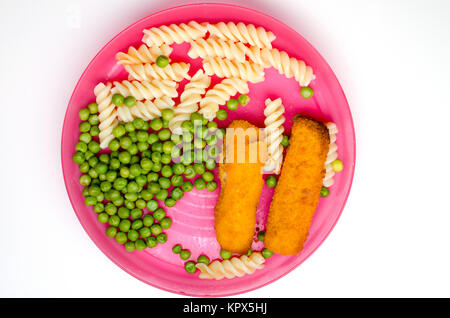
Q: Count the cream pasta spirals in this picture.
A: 15